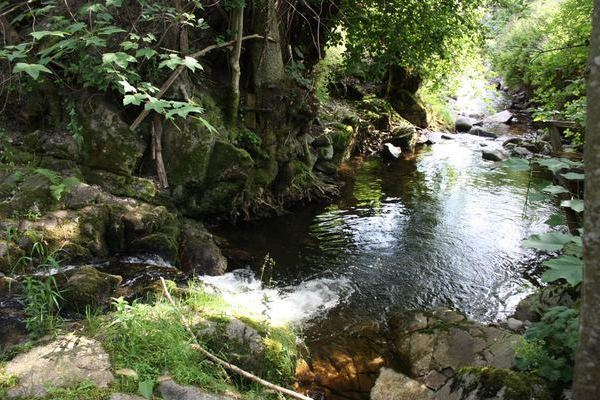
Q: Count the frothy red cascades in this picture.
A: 0